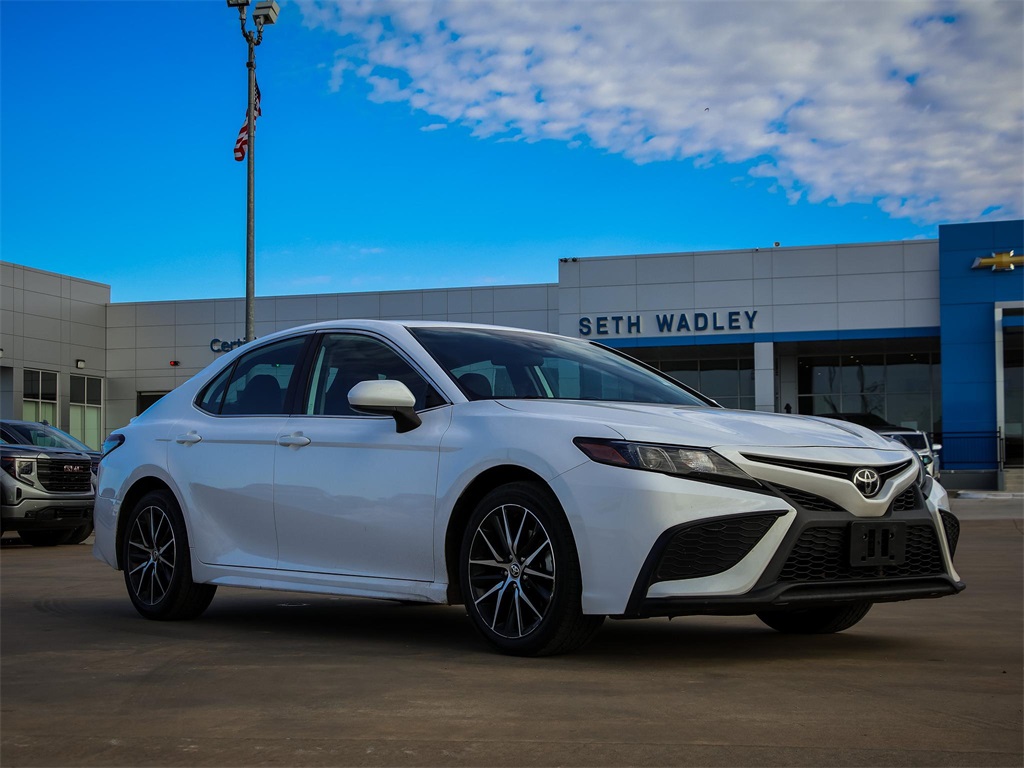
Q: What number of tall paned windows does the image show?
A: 2